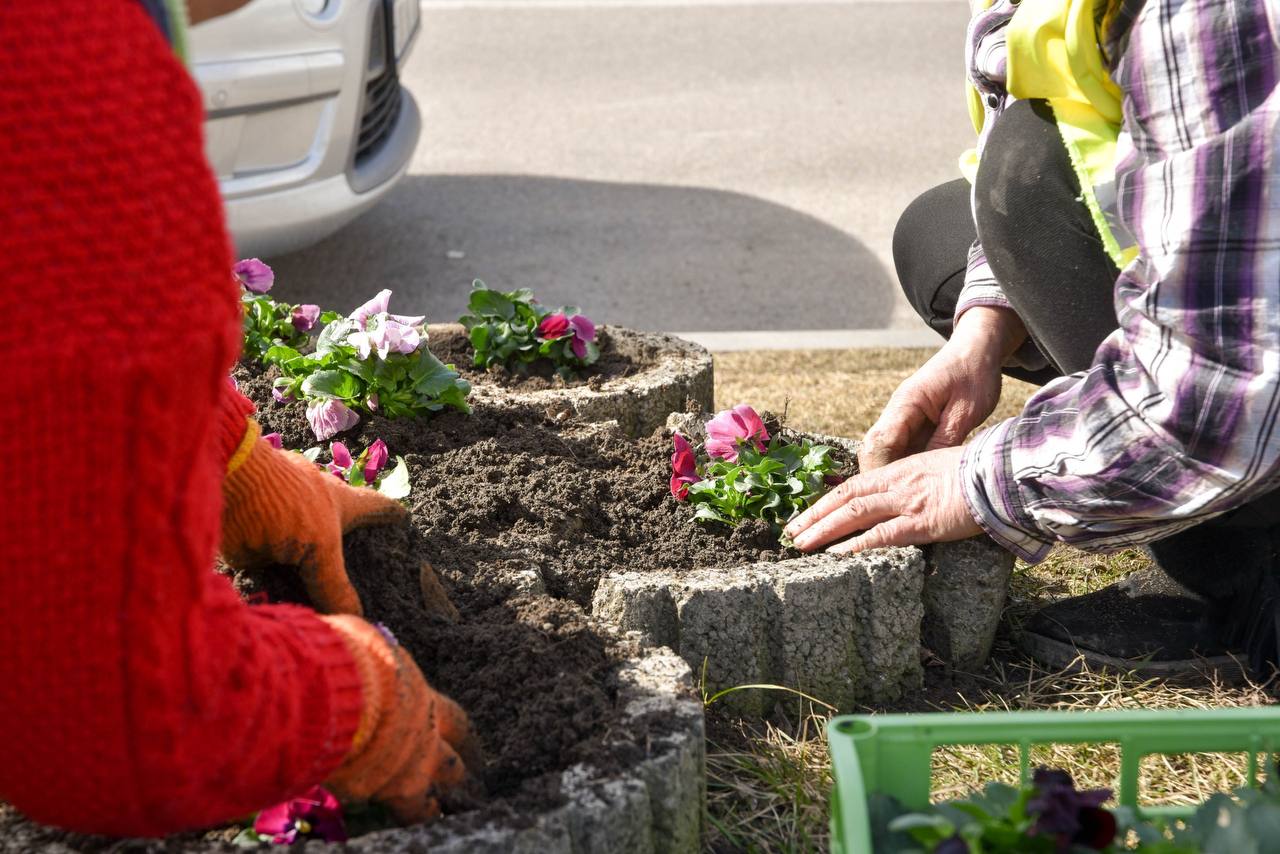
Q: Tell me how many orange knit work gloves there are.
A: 2